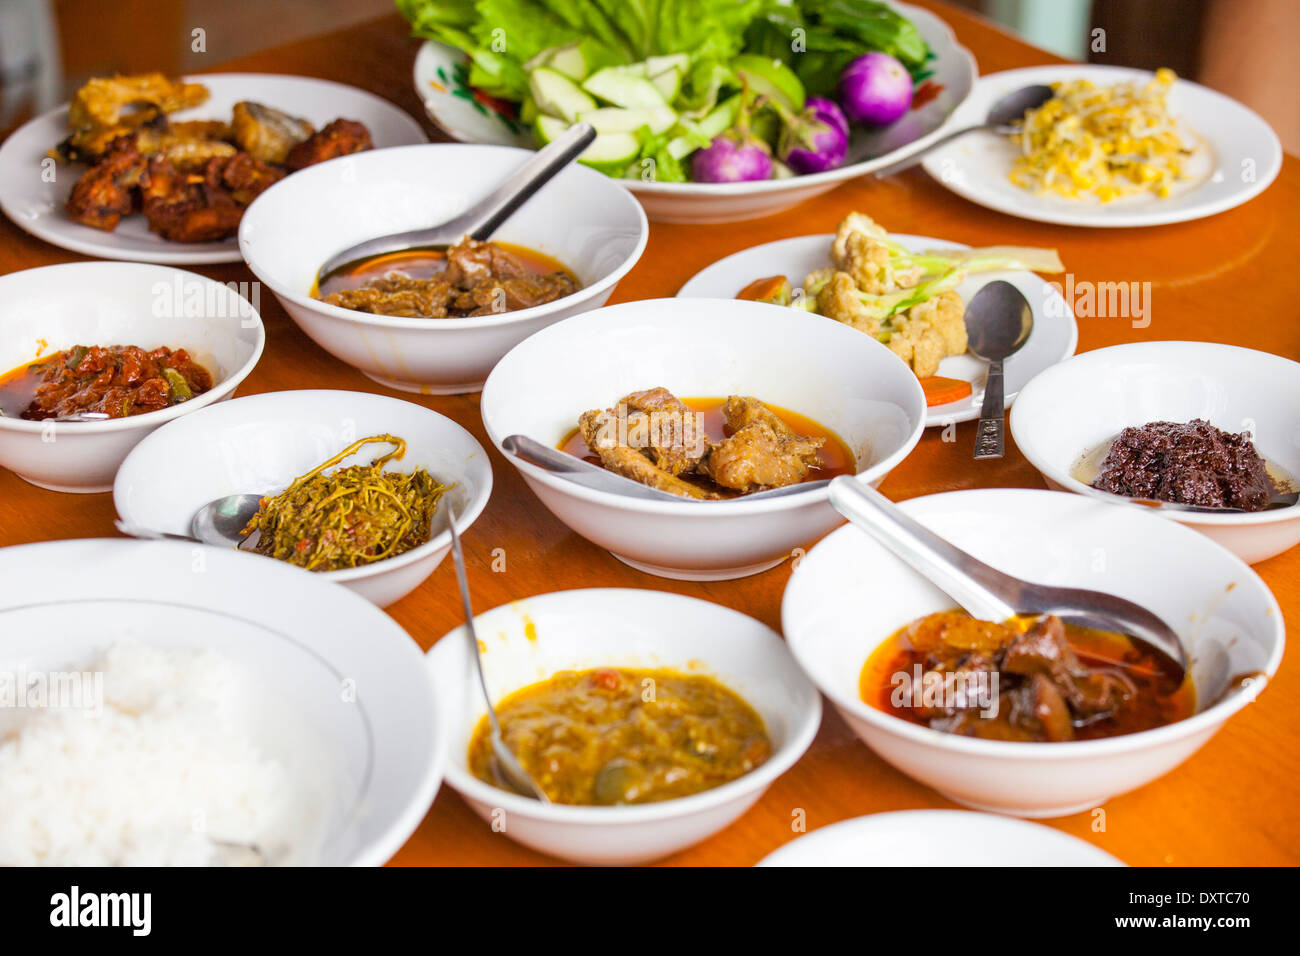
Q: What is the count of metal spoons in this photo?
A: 9